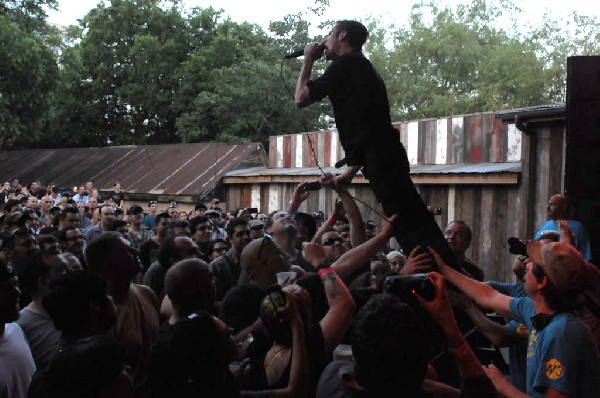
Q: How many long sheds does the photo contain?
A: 2